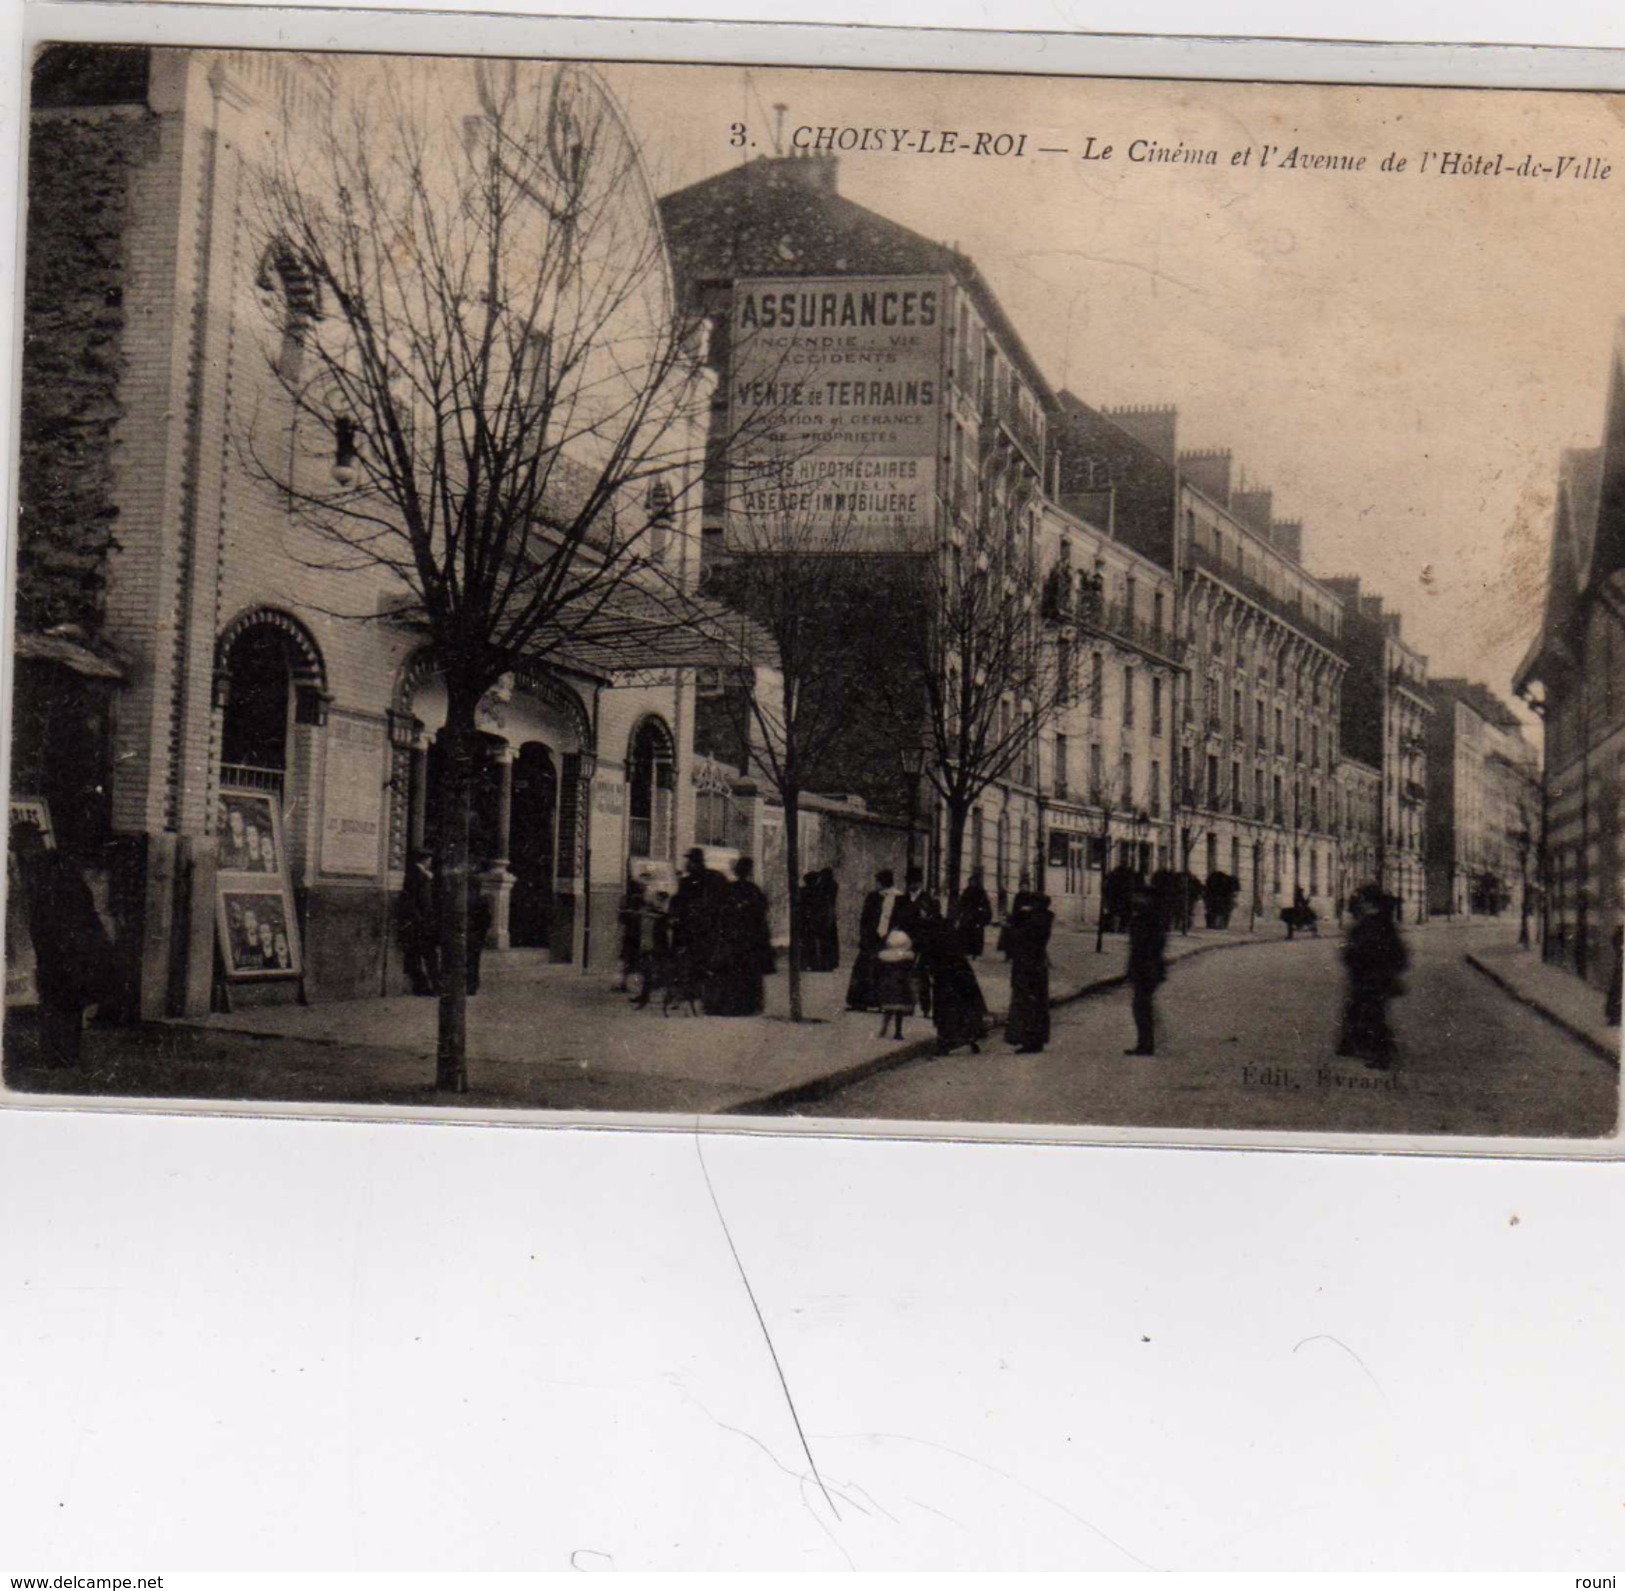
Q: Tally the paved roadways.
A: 1